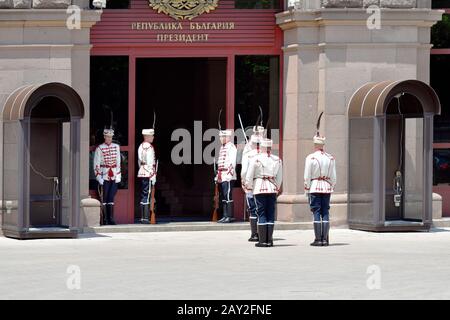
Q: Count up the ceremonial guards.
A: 7